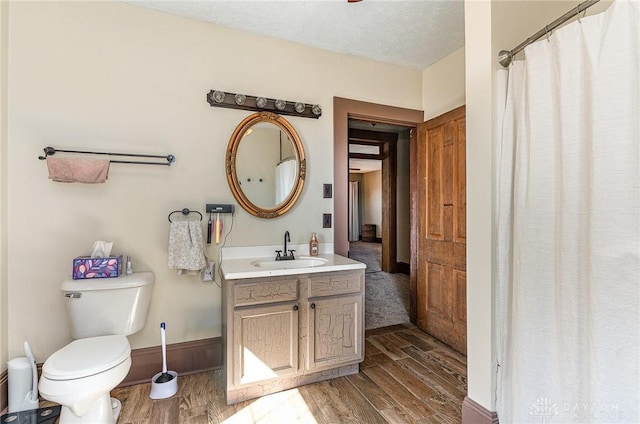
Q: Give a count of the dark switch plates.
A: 2